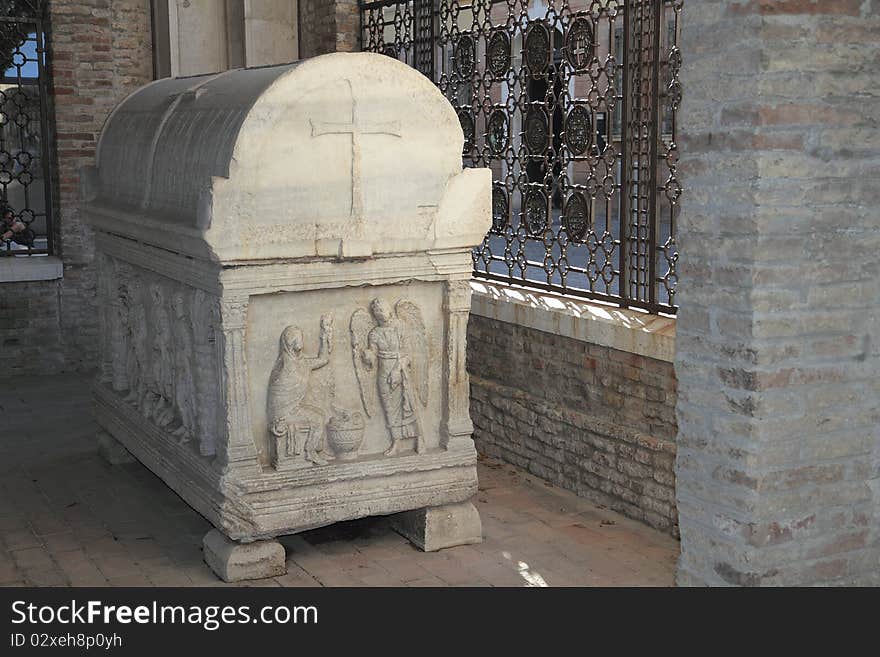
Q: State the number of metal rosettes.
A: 11